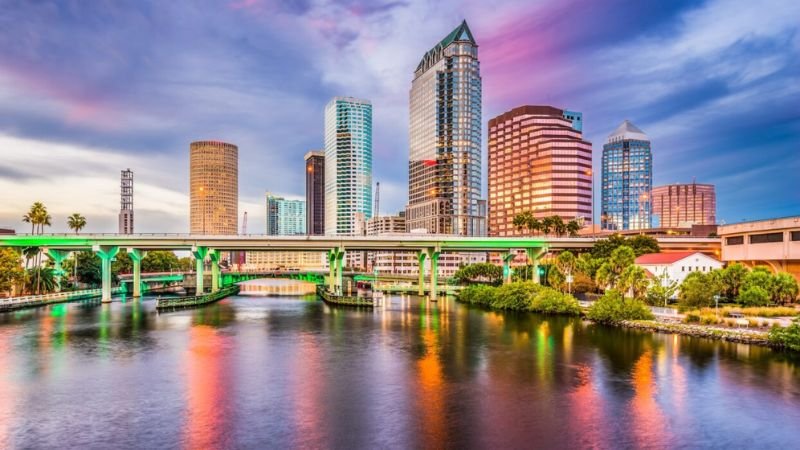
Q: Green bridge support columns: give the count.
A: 11